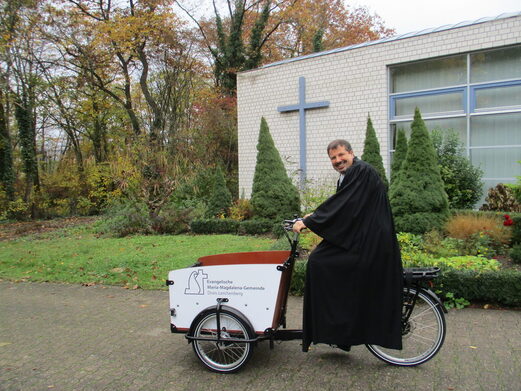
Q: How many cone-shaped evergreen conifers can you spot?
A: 5